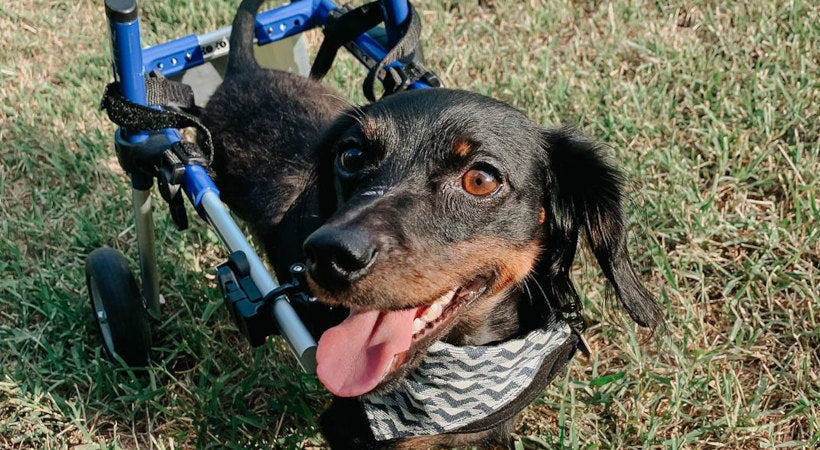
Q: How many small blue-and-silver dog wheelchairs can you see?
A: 1